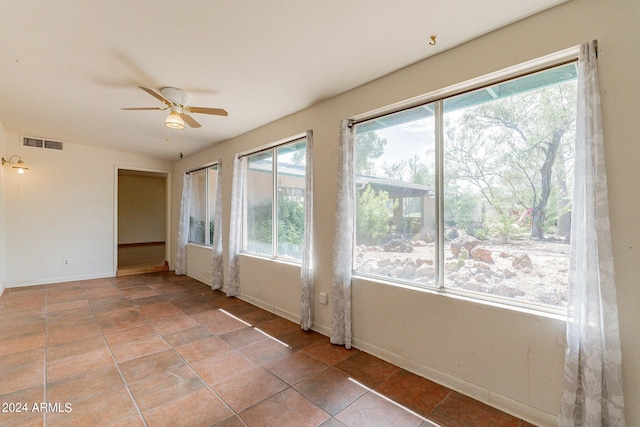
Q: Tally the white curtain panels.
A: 6